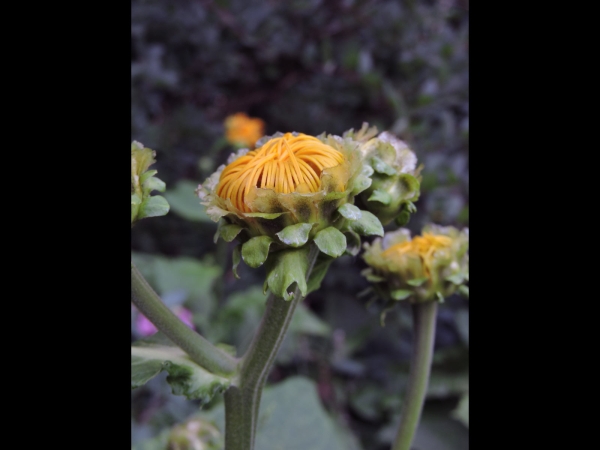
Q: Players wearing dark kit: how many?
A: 0